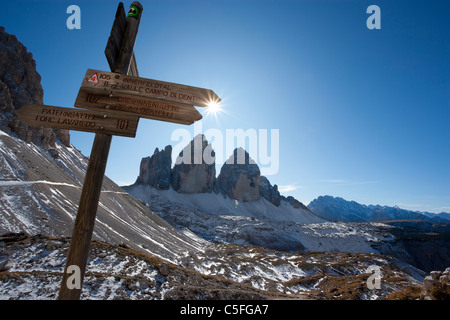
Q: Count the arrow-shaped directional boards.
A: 3